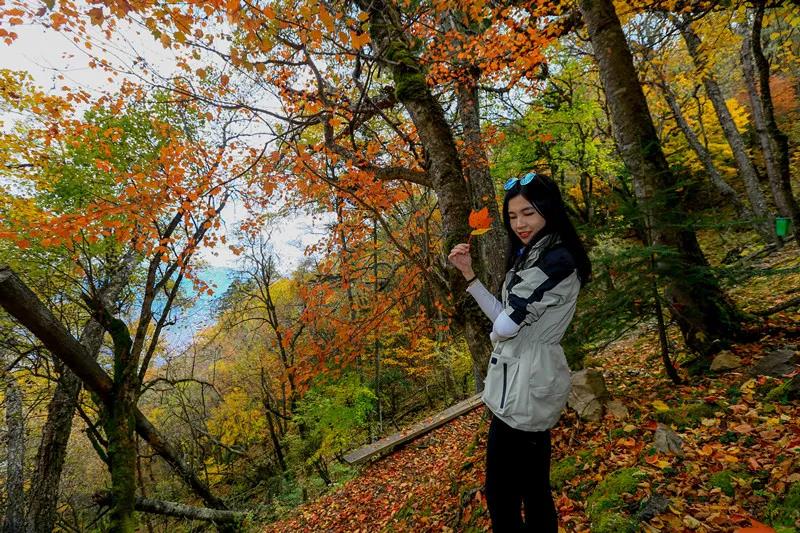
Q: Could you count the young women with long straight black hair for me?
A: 1